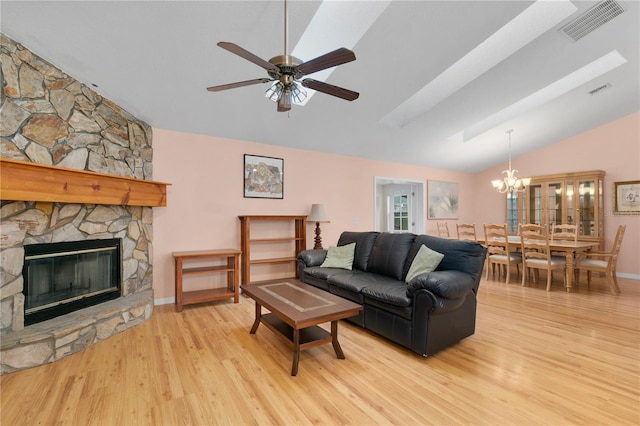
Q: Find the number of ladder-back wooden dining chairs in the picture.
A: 7